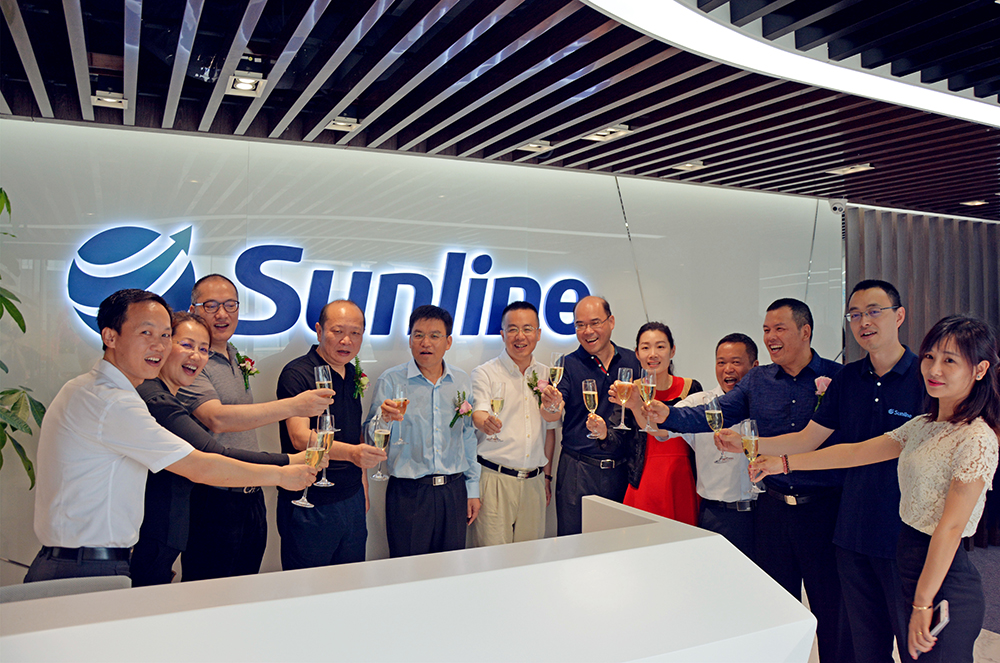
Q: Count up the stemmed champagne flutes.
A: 12